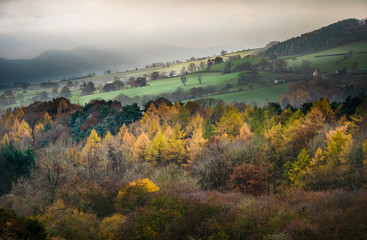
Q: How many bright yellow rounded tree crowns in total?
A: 1